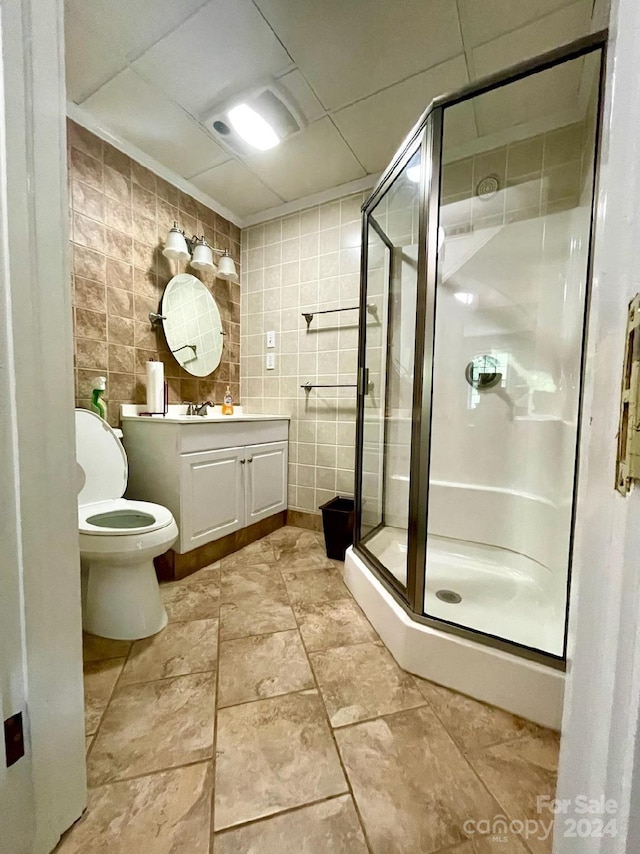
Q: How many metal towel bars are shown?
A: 2